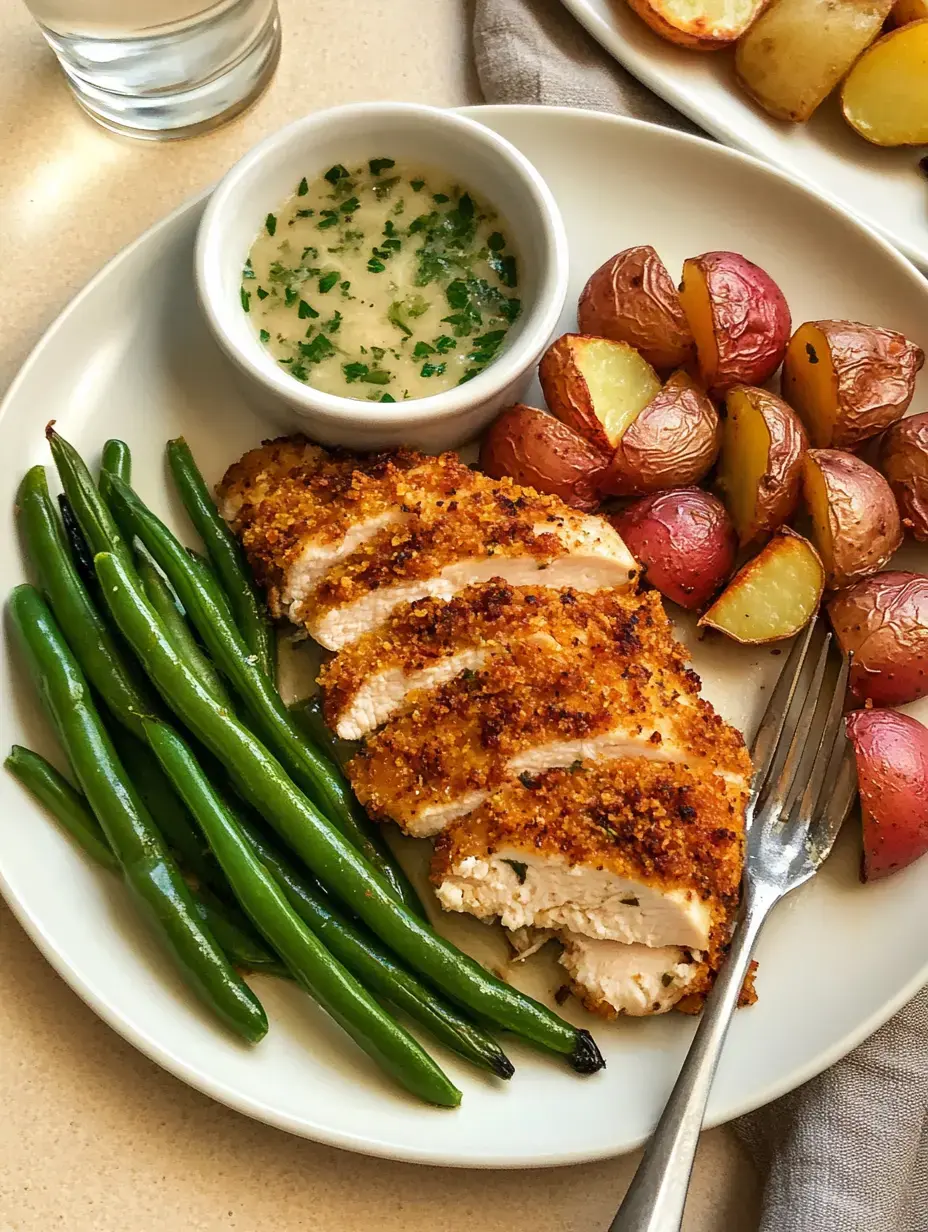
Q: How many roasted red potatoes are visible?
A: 13